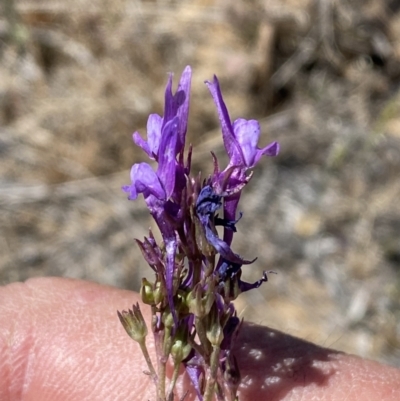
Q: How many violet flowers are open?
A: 3